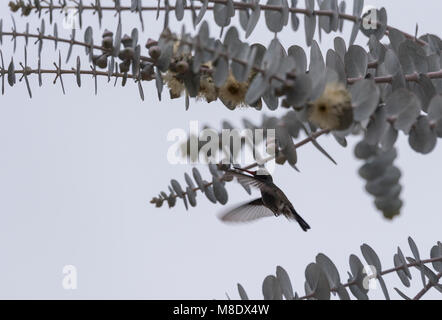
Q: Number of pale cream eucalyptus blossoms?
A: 4